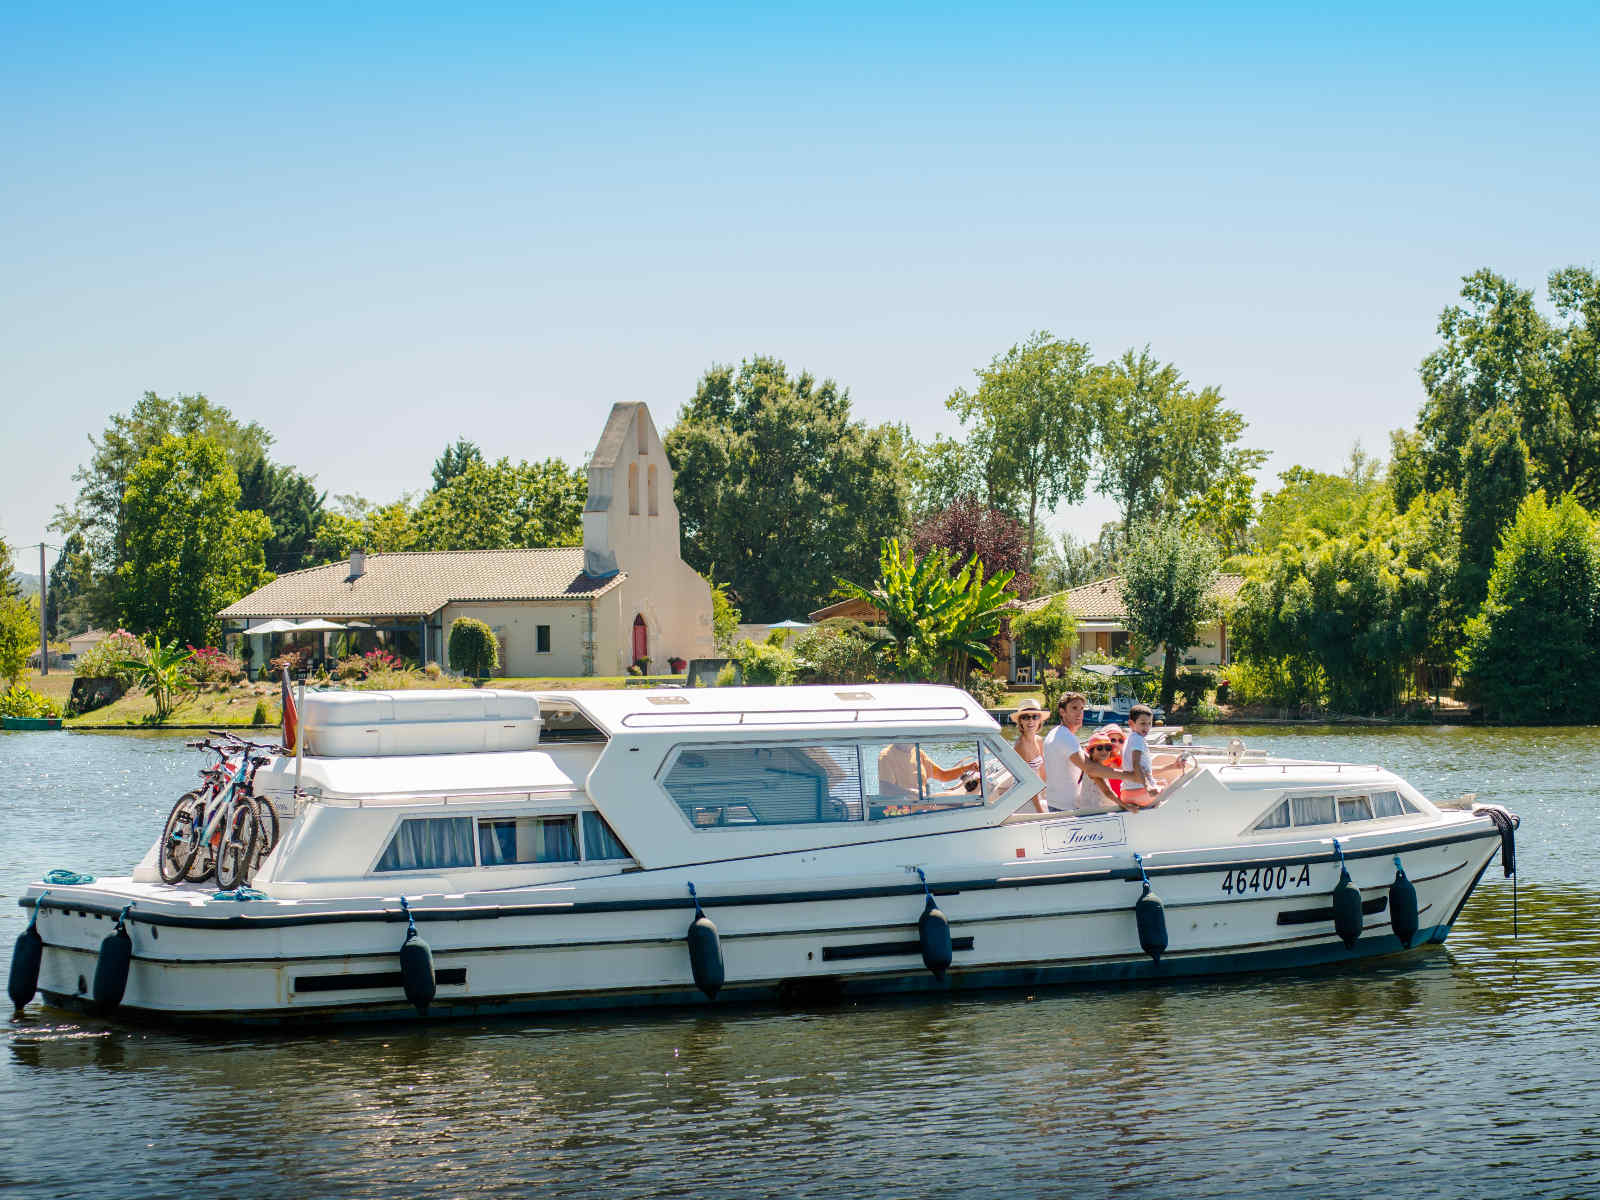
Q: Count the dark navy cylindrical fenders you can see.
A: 8